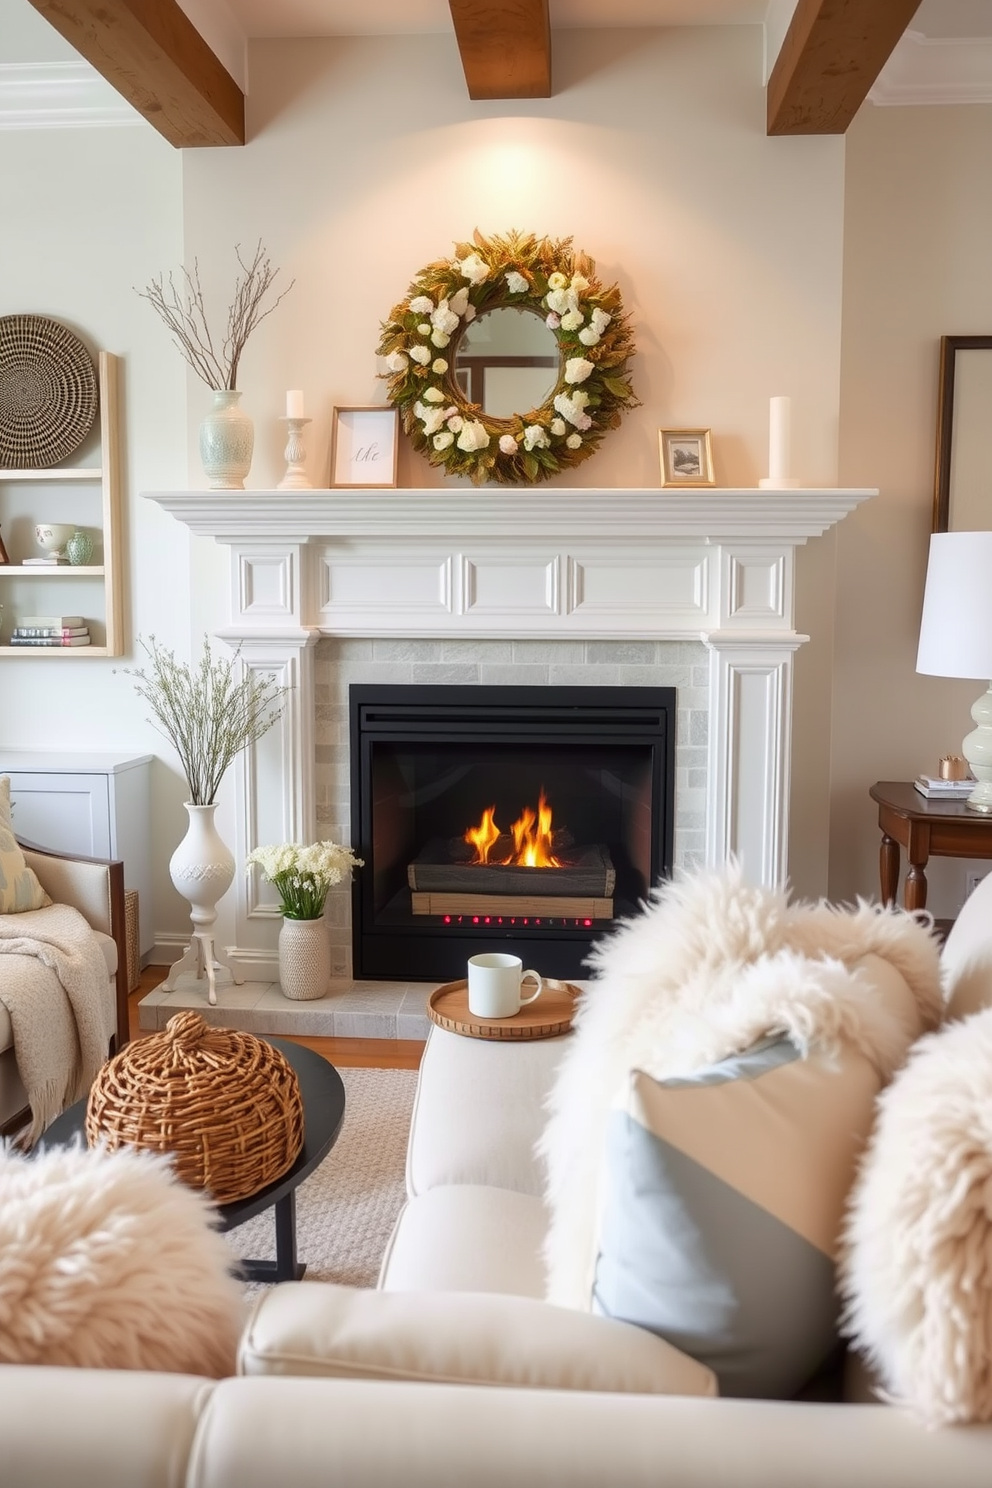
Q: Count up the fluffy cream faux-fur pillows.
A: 3